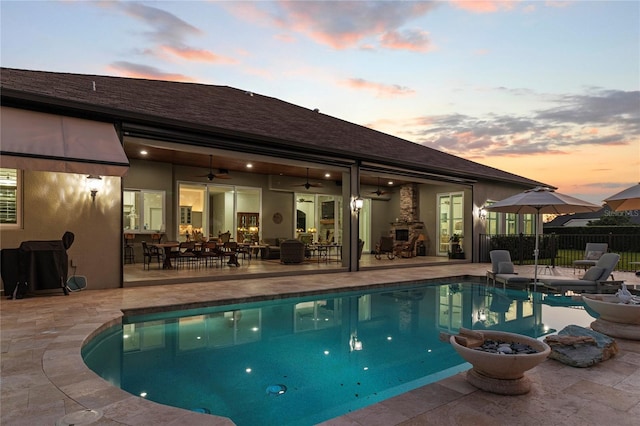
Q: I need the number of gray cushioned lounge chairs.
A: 3